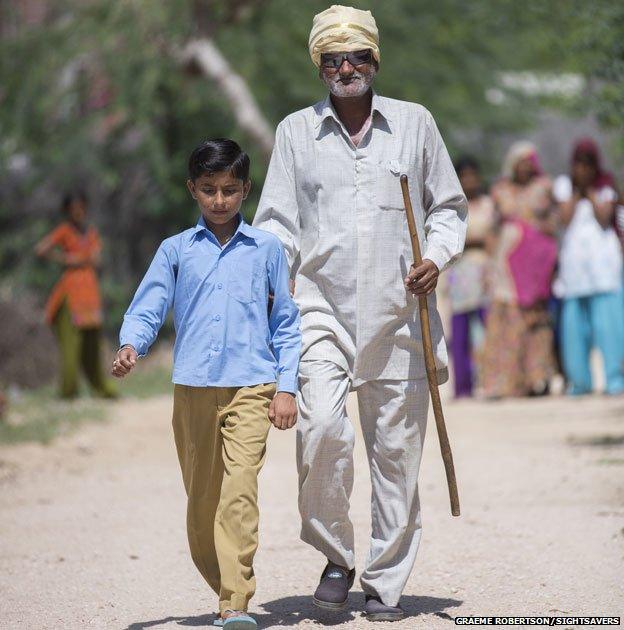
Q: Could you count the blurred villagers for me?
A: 4